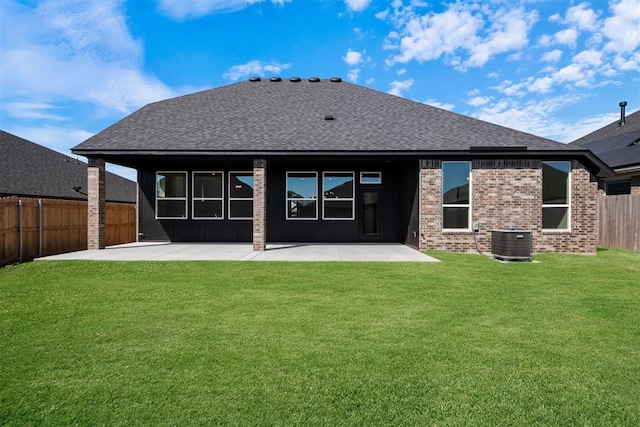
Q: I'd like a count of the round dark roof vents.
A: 5